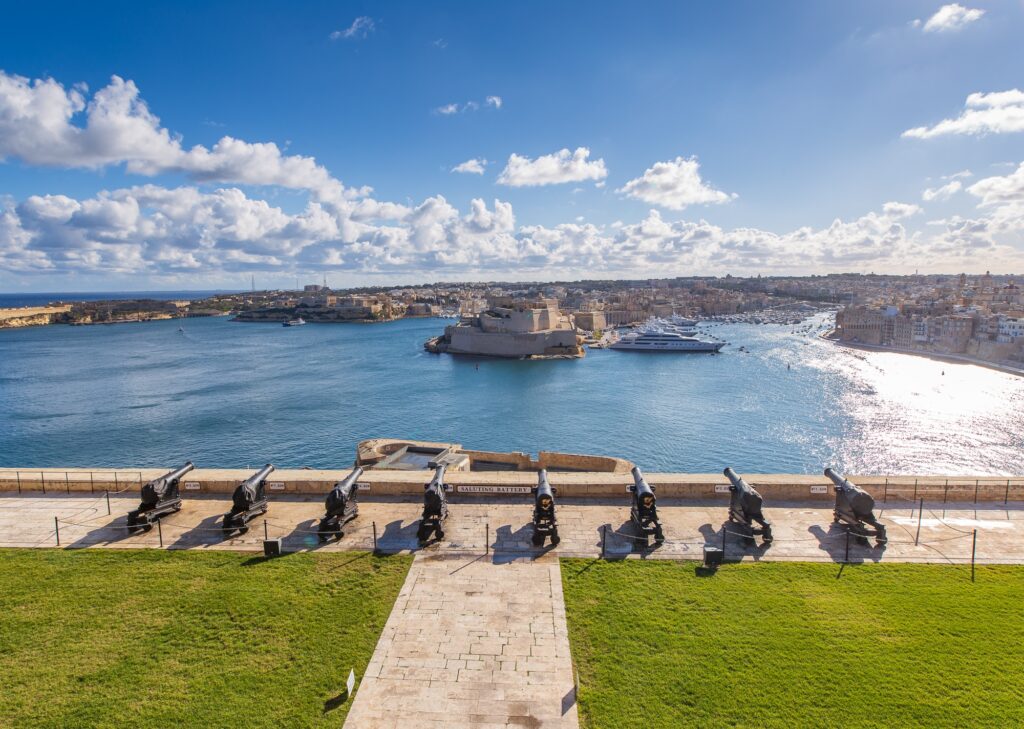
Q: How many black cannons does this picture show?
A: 8